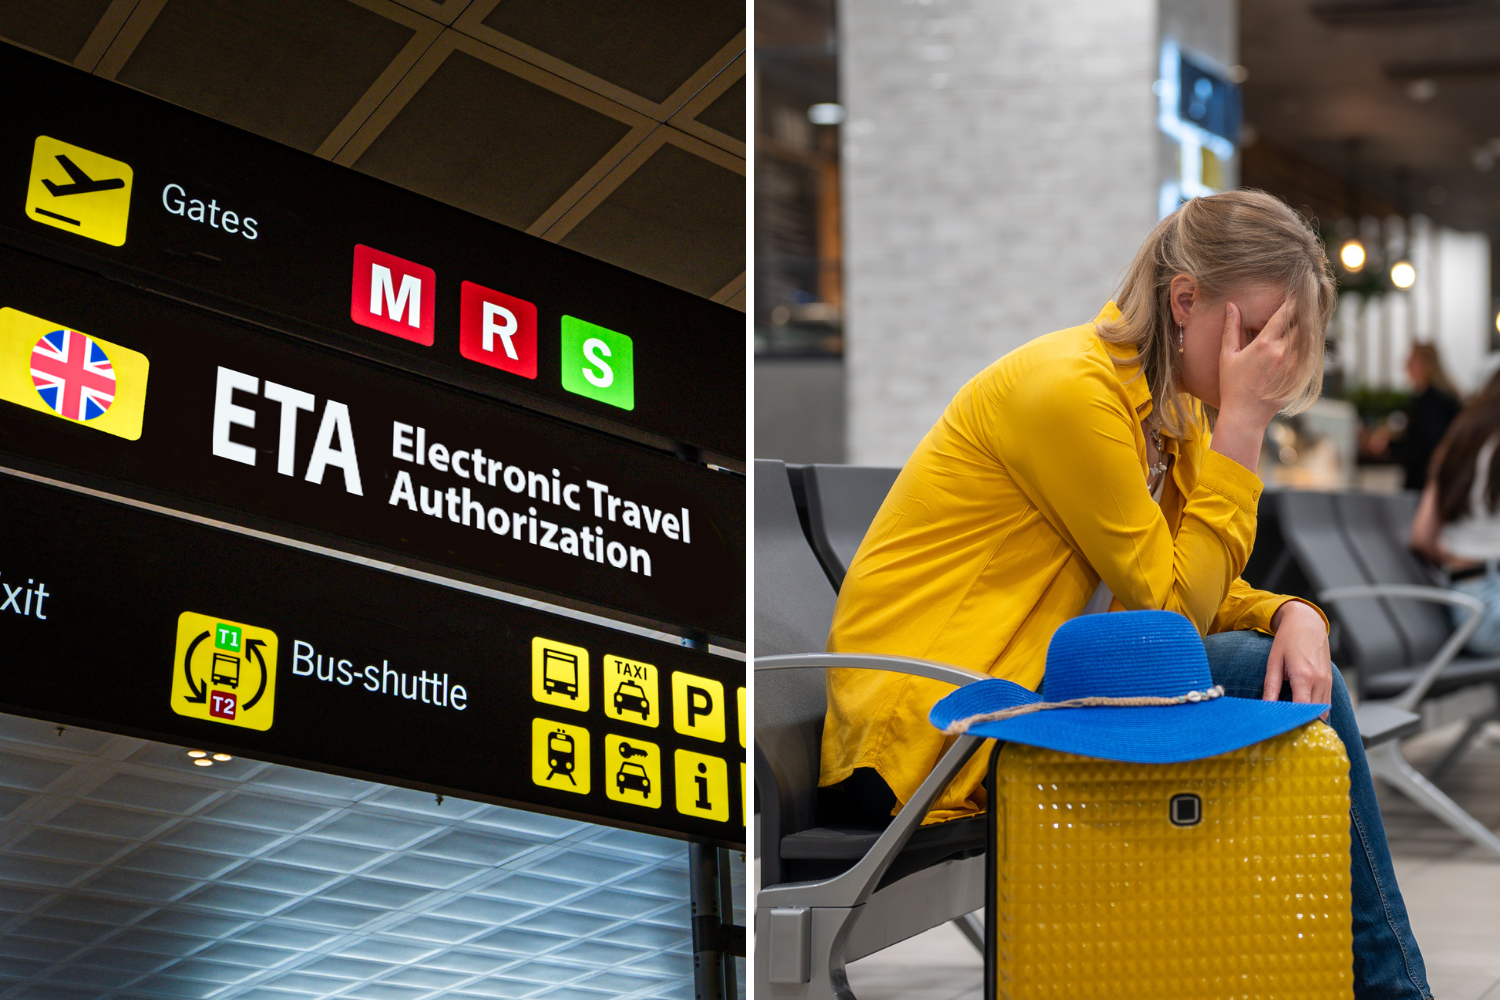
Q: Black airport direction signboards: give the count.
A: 3